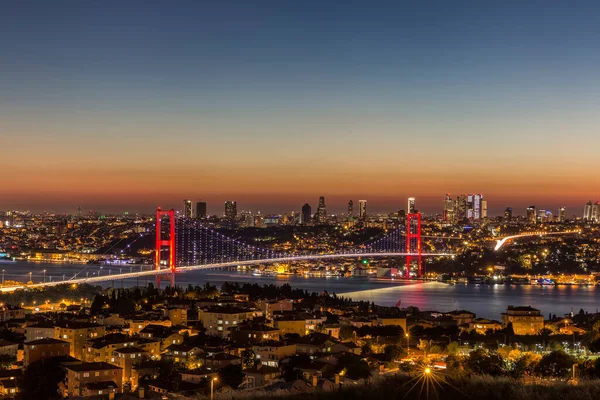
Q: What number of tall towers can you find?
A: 2